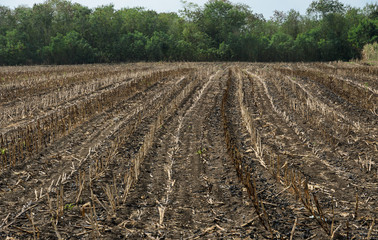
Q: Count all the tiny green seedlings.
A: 3